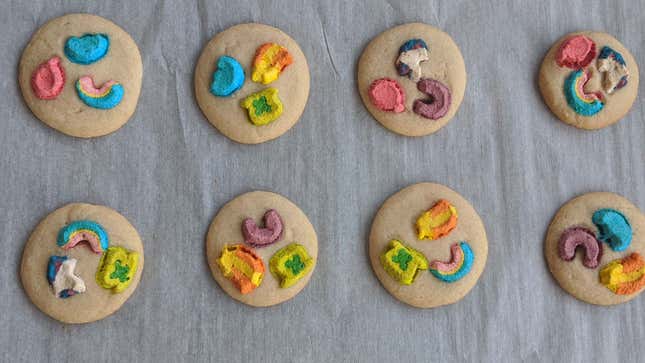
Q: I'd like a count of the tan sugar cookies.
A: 8